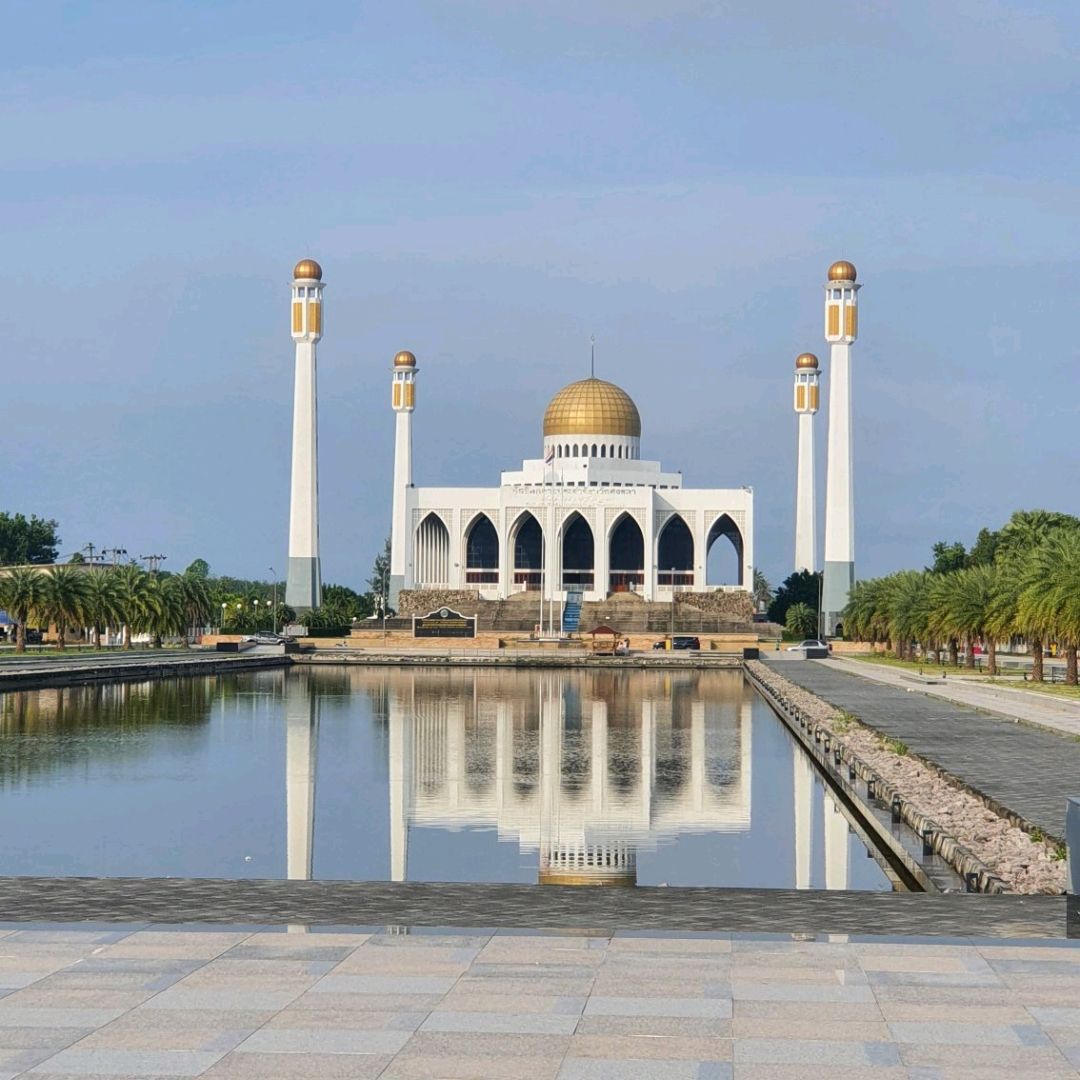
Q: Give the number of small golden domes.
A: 4